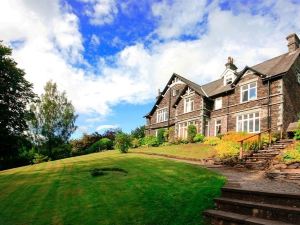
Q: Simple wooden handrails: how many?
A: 1